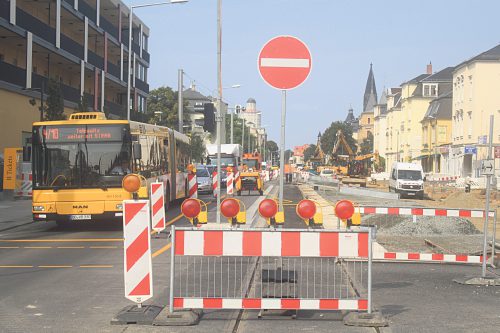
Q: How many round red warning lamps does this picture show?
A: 5